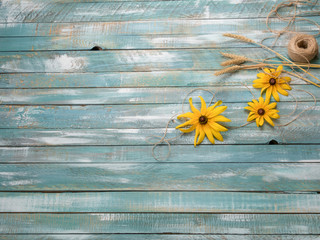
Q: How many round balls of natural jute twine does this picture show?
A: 1